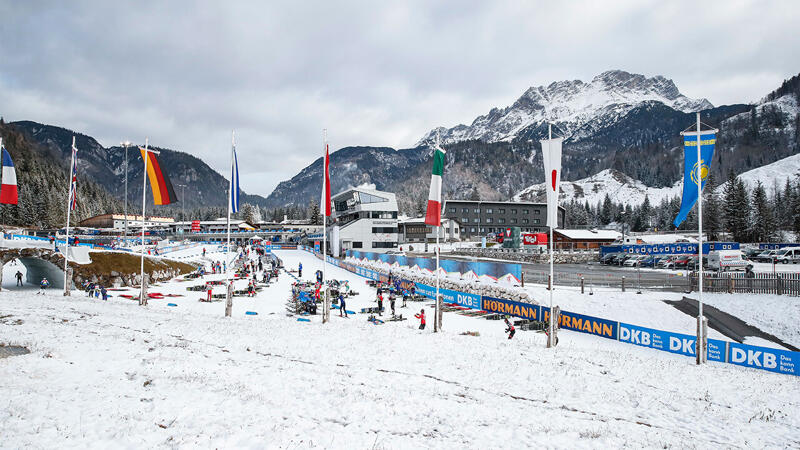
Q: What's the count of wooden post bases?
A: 7